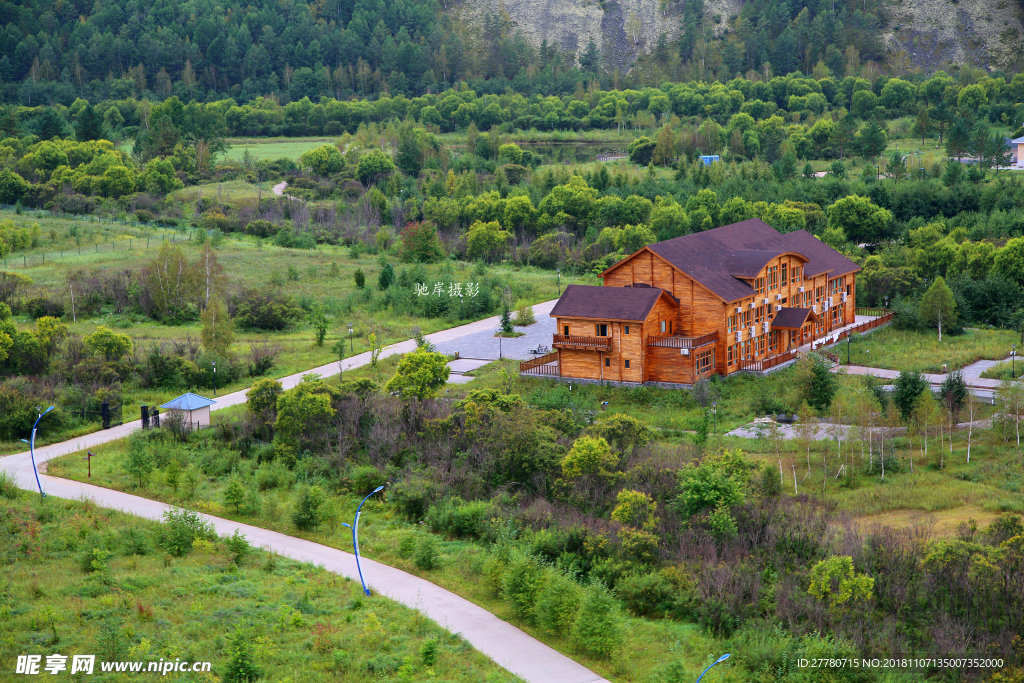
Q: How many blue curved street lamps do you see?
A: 3